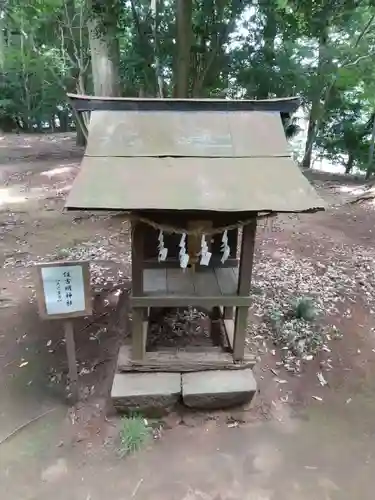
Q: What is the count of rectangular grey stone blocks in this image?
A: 2